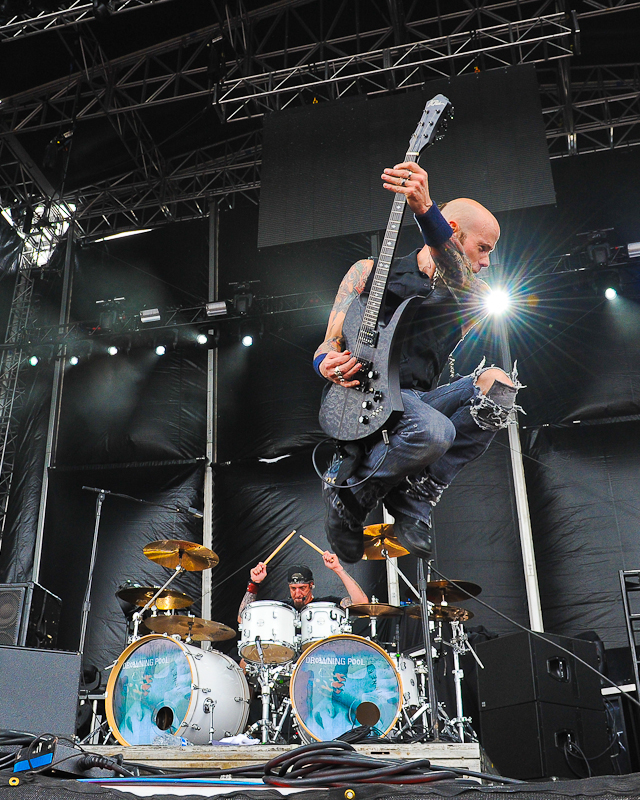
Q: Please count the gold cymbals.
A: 7